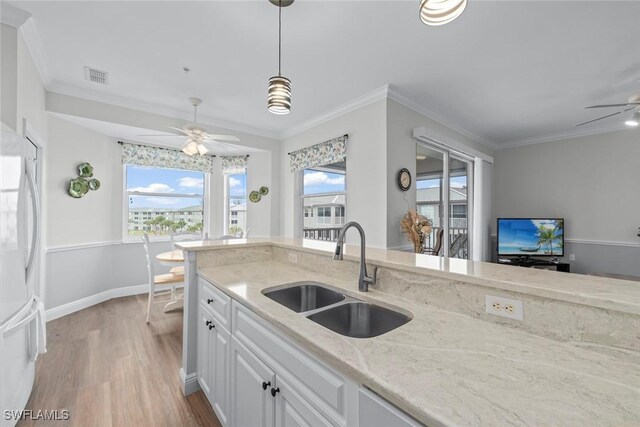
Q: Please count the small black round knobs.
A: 5